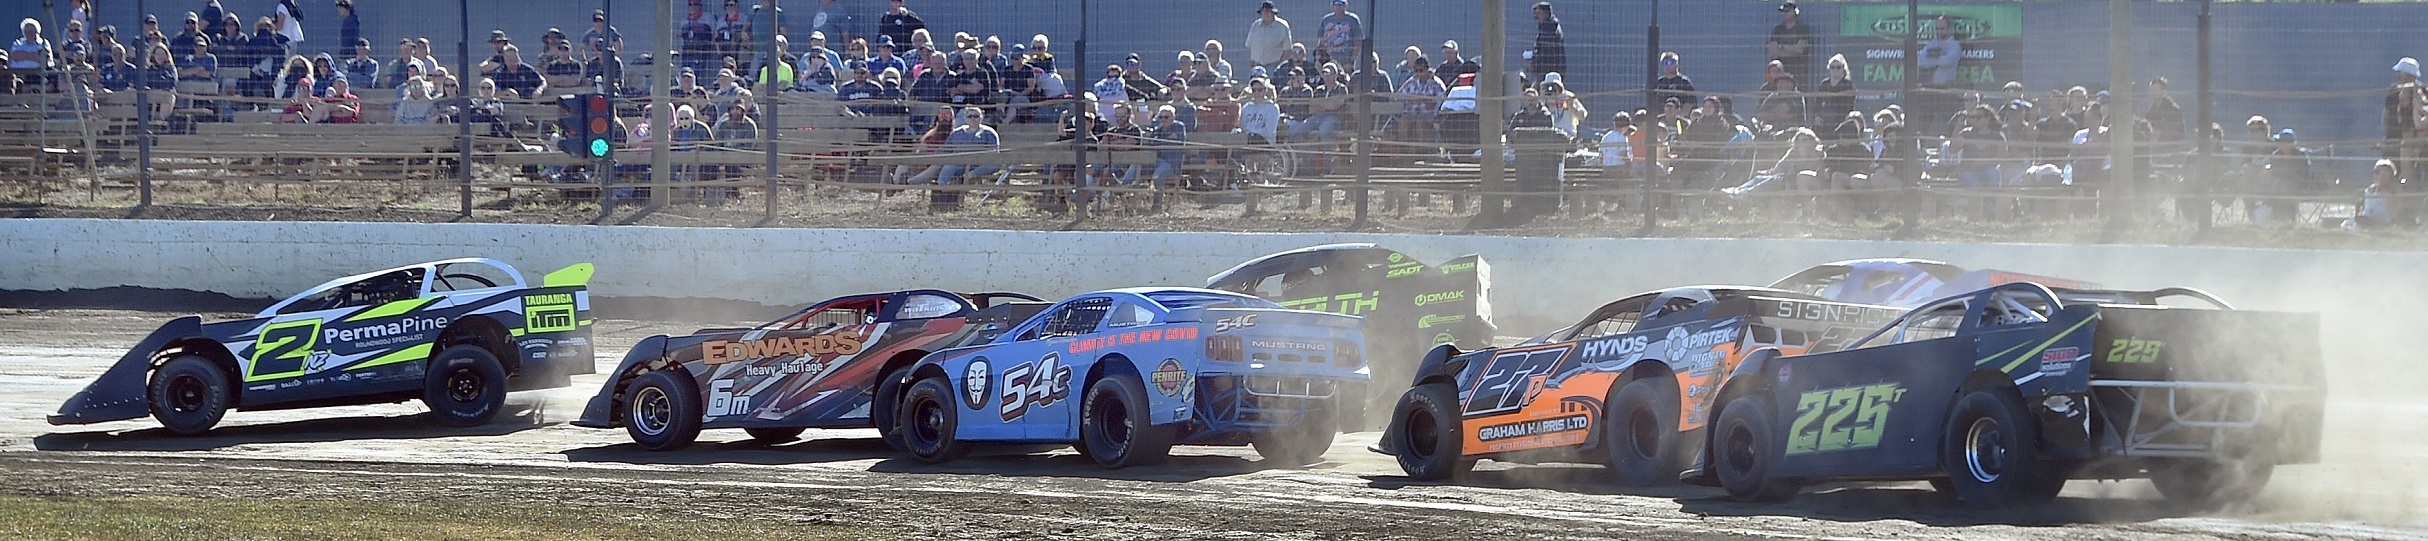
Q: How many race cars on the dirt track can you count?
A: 7